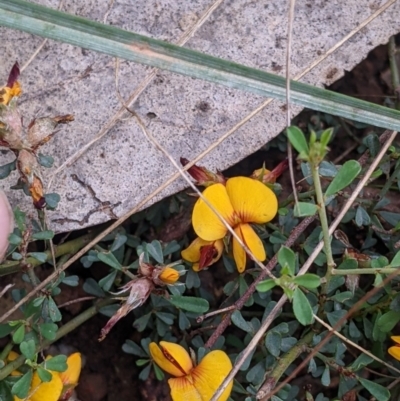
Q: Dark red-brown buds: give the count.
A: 2